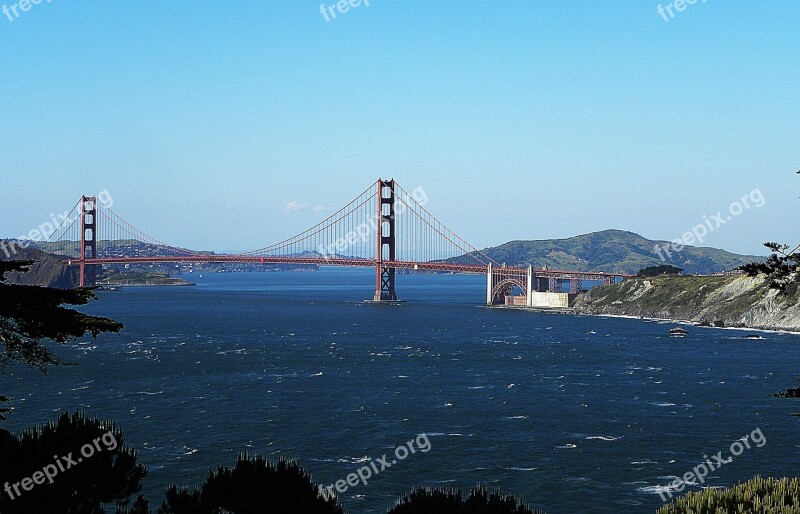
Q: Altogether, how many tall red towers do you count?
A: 2